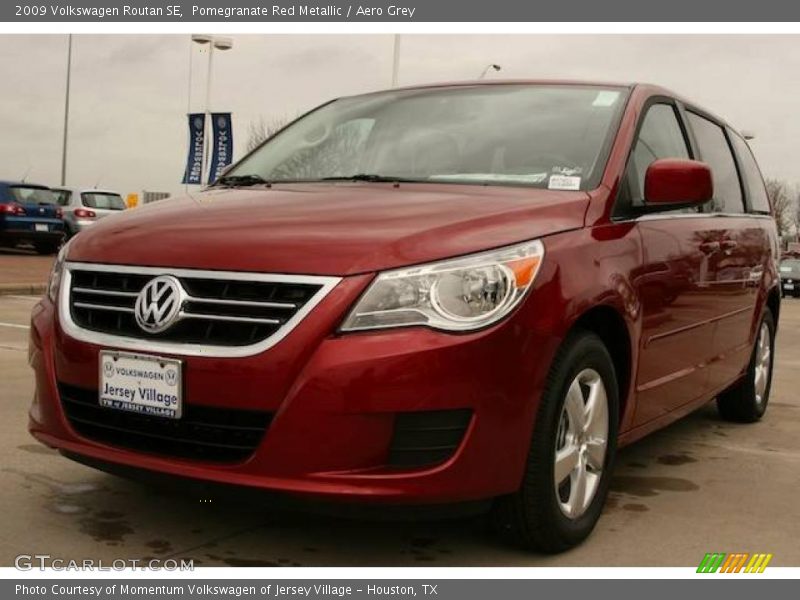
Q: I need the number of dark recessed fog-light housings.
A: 1